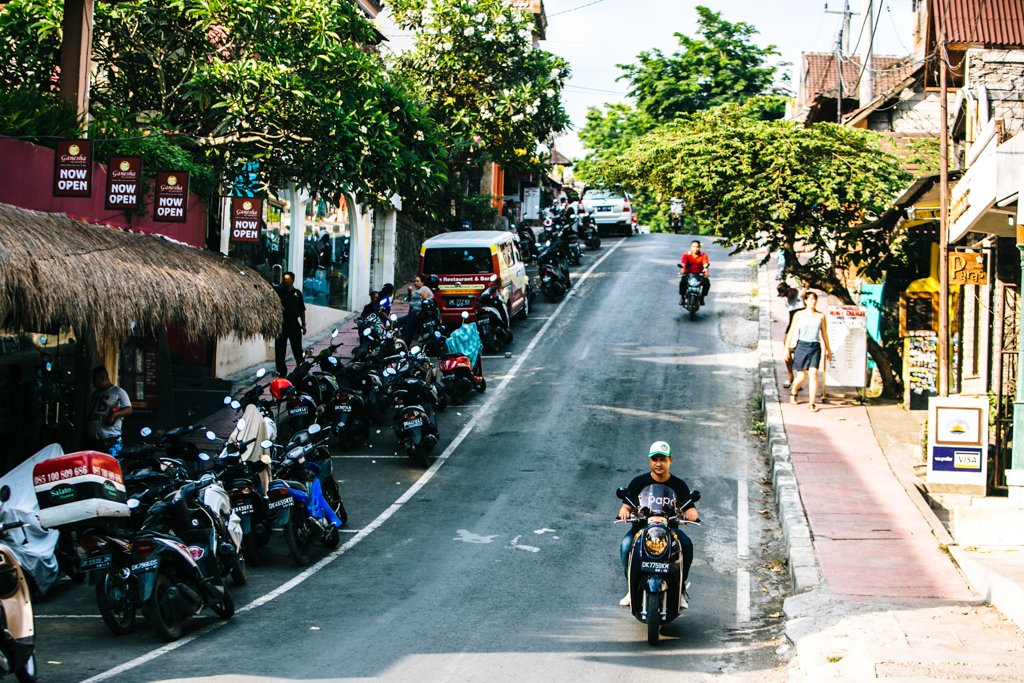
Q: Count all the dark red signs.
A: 4